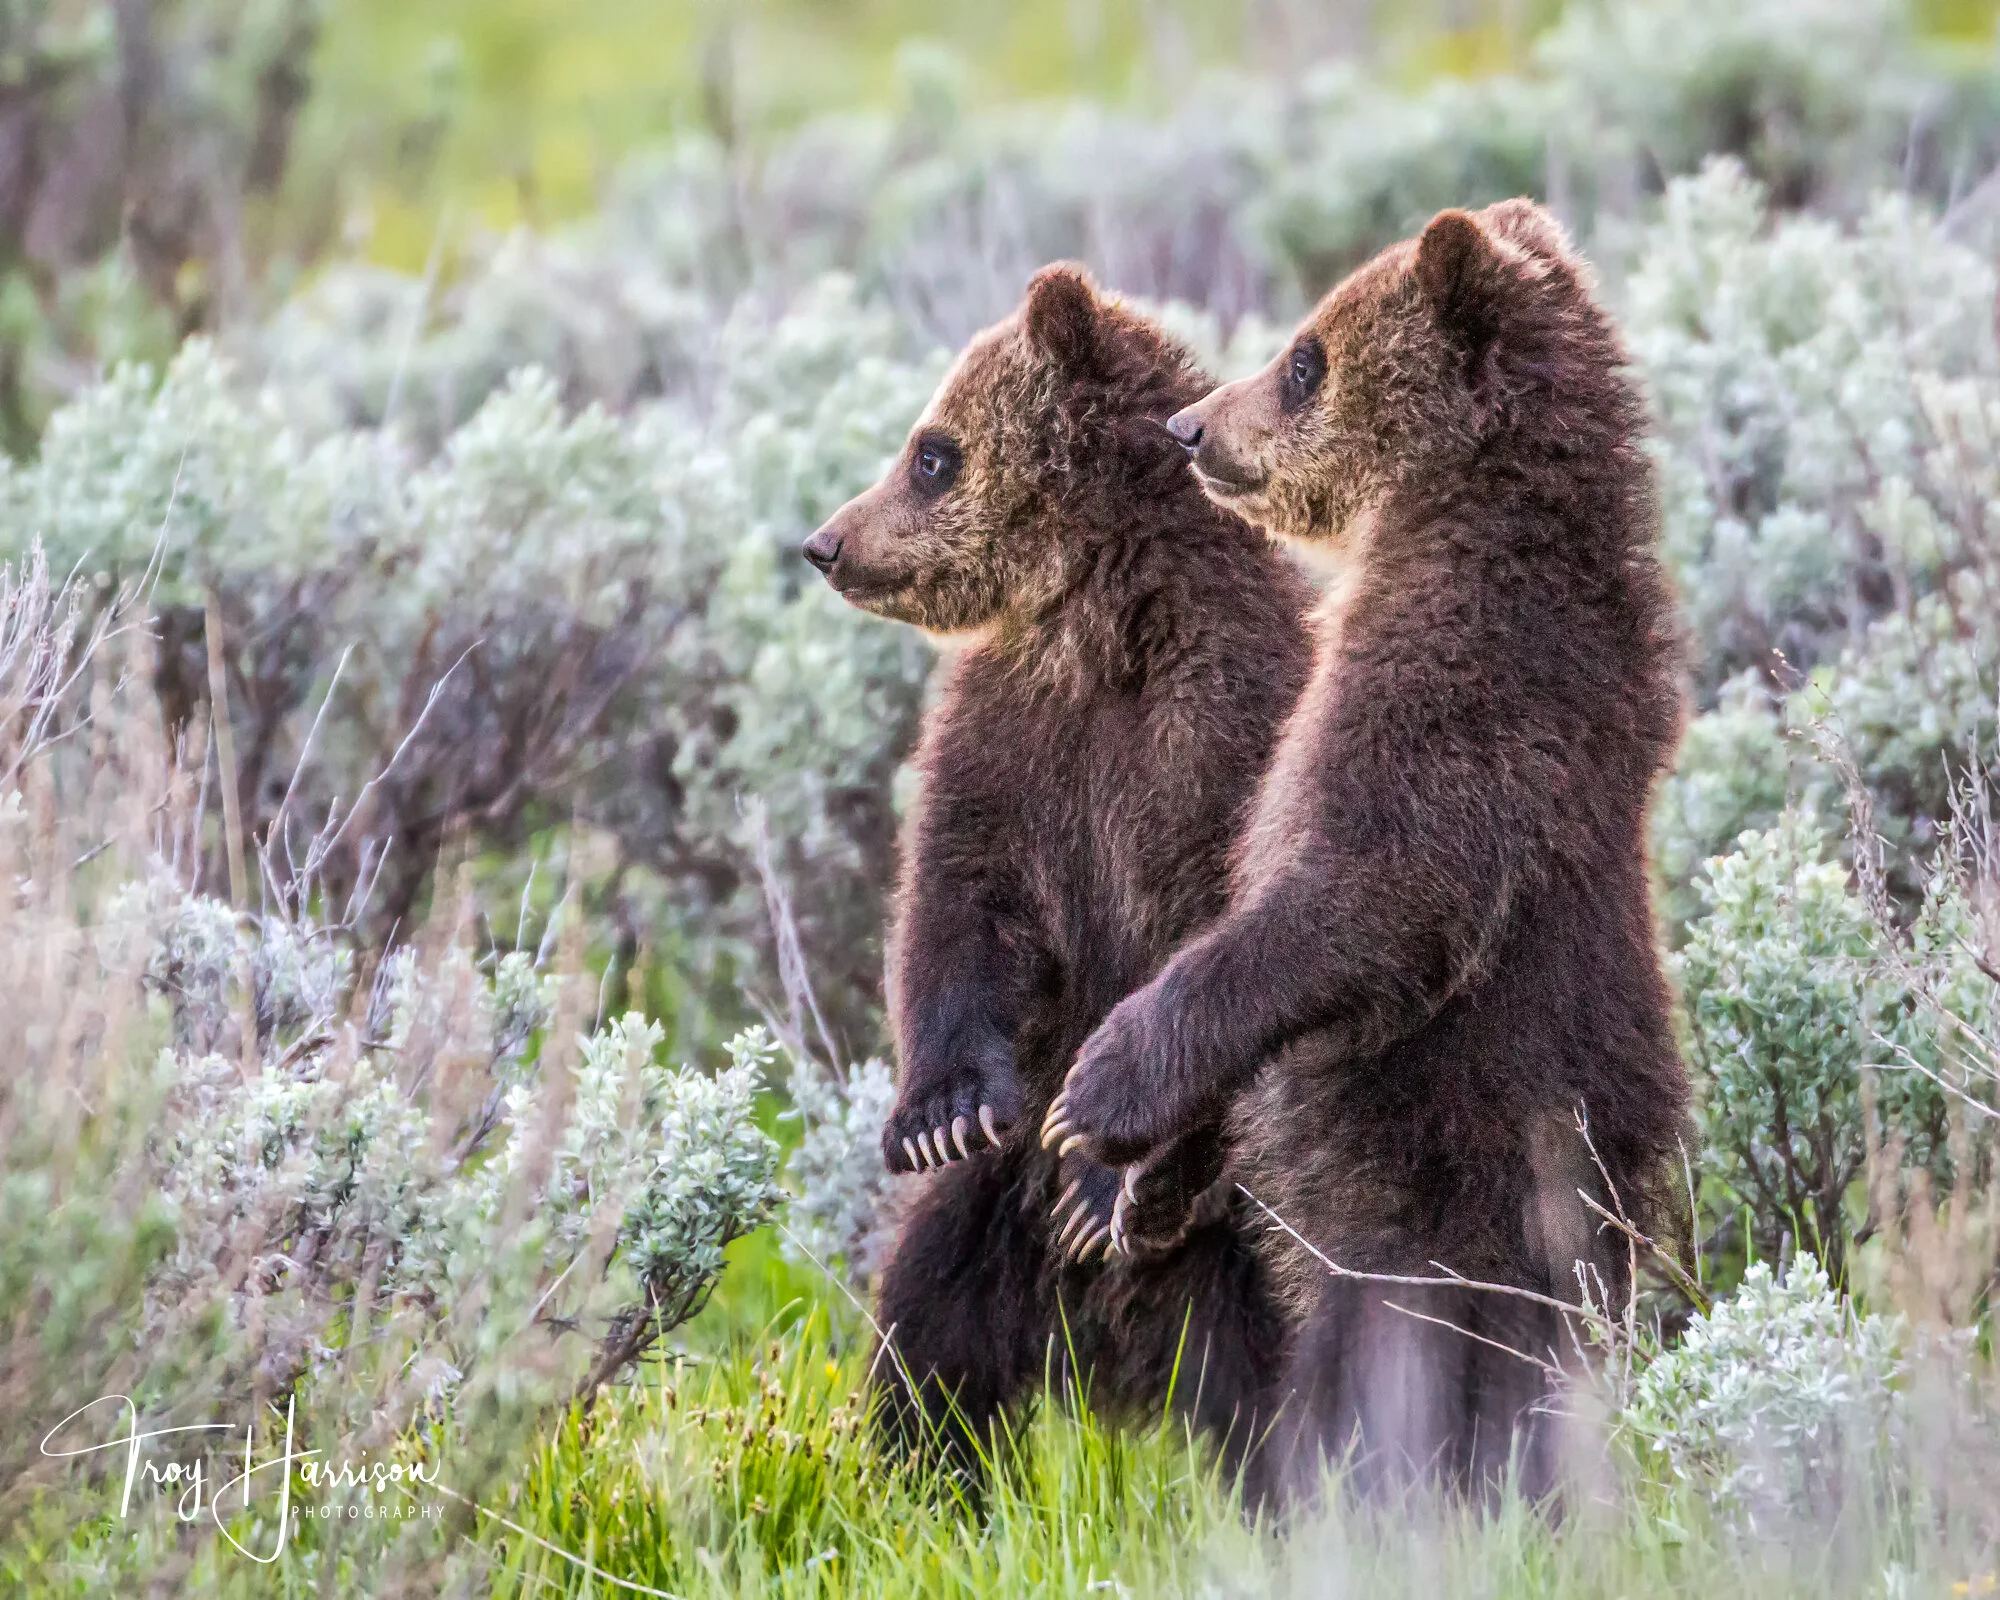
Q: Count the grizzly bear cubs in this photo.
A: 2